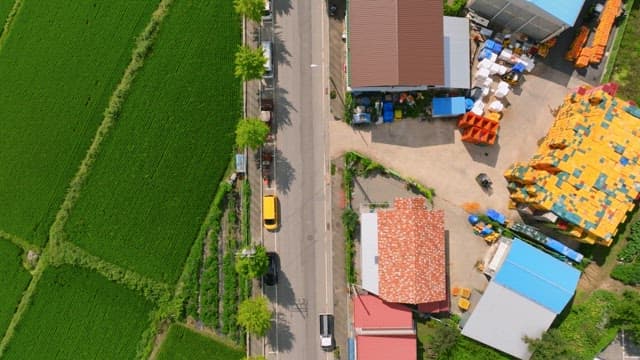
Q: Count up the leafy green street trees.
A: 5